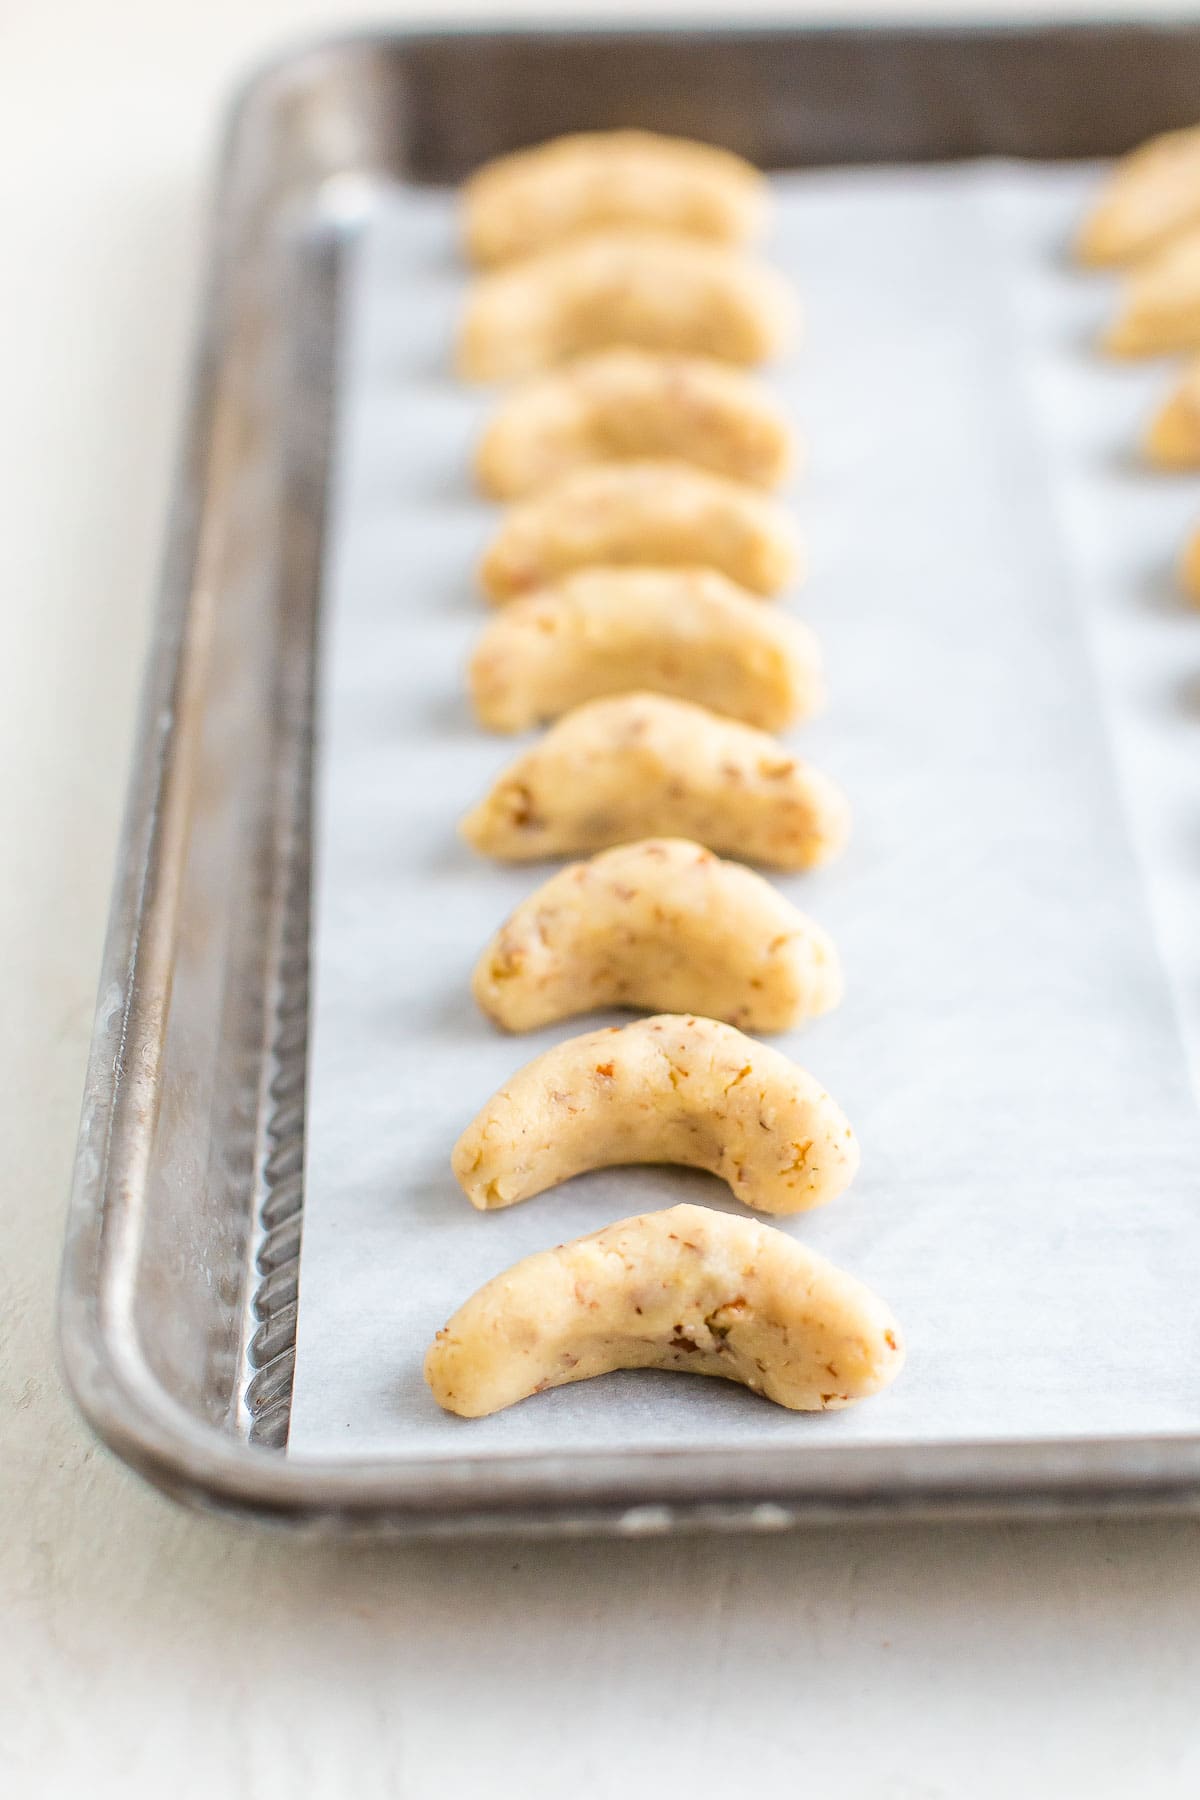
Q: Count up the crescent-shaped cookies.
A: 13